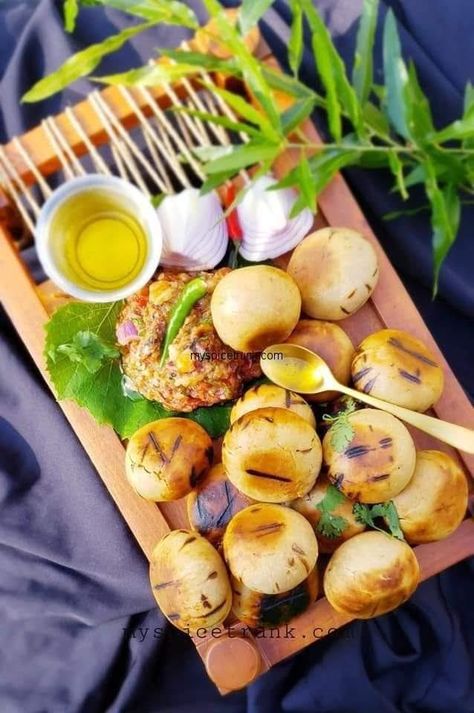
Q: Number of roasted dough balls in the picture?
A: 15